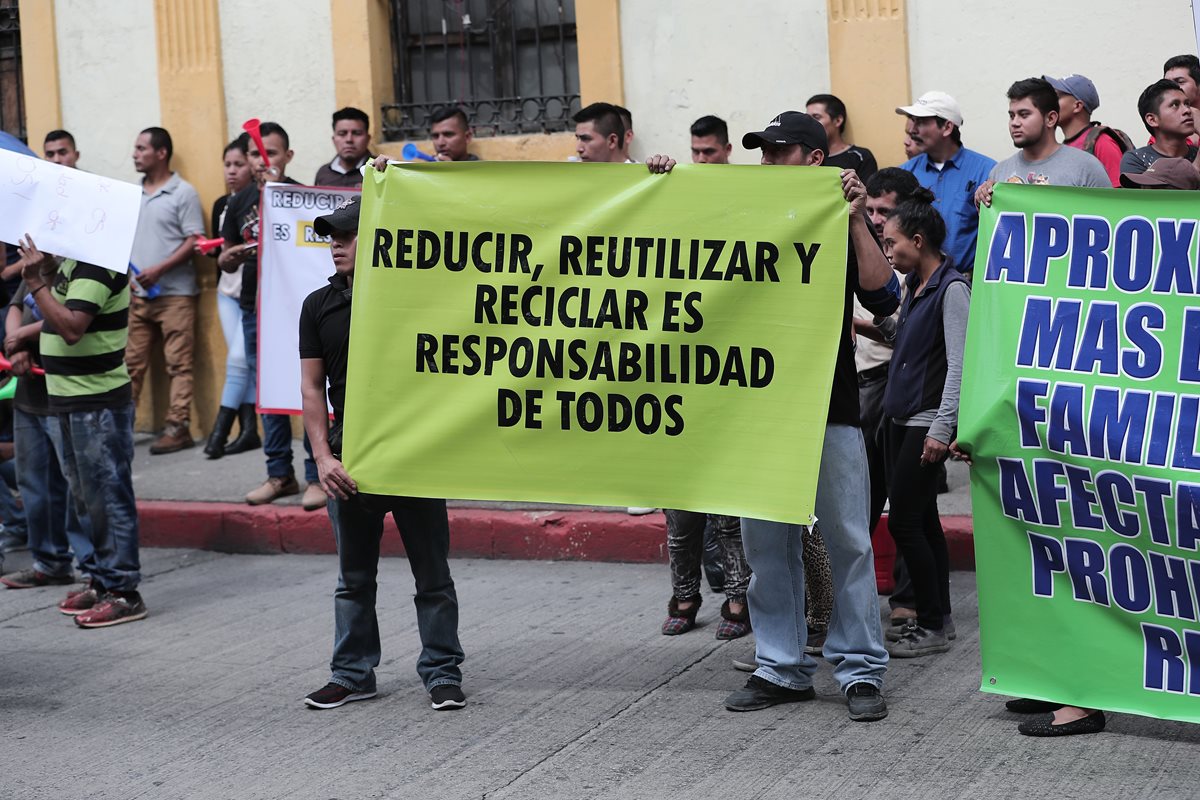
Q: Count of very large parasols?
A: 0